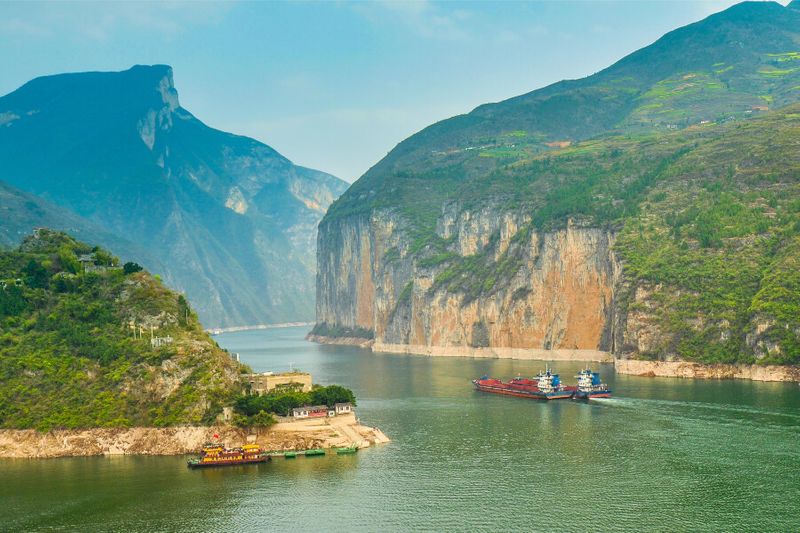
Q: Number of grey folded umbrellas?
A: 0